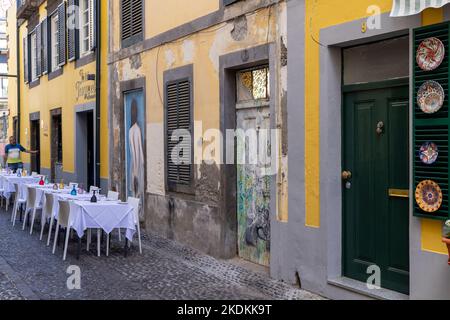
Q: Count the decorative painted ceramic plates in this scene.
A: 4